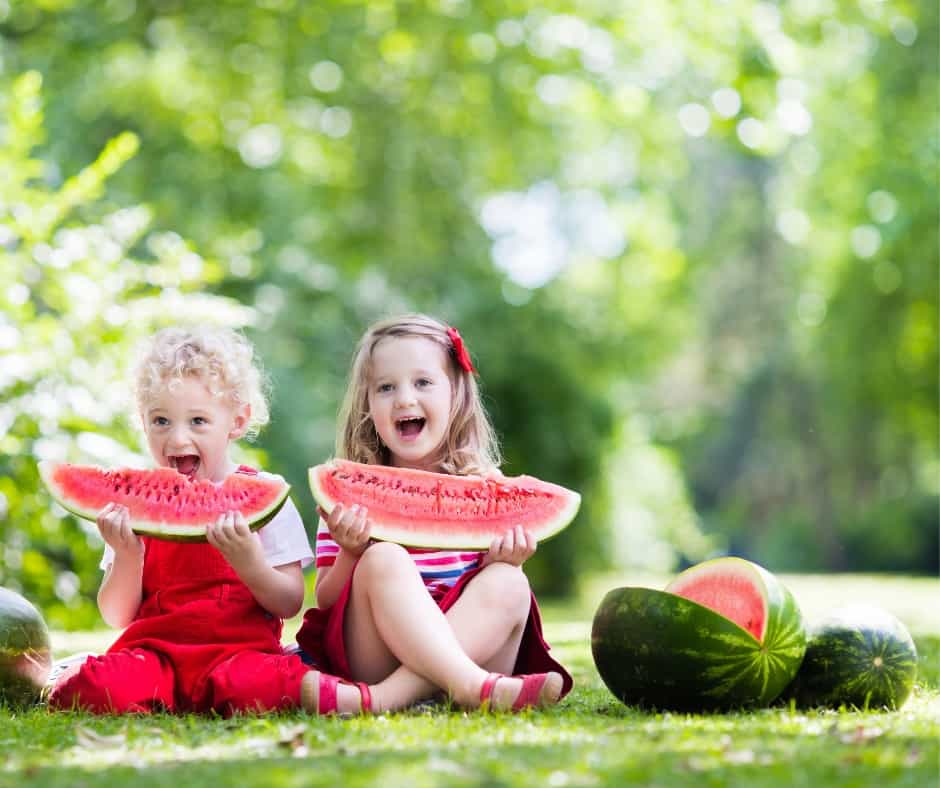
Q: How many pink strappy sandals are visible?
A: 2